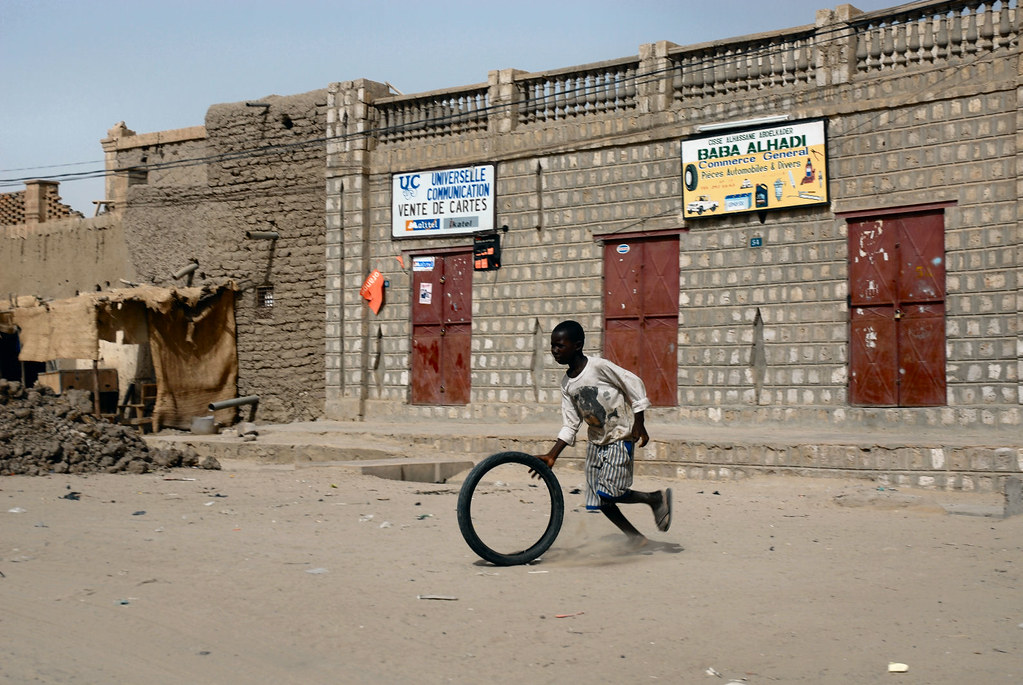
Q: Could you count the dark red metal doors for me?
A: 3